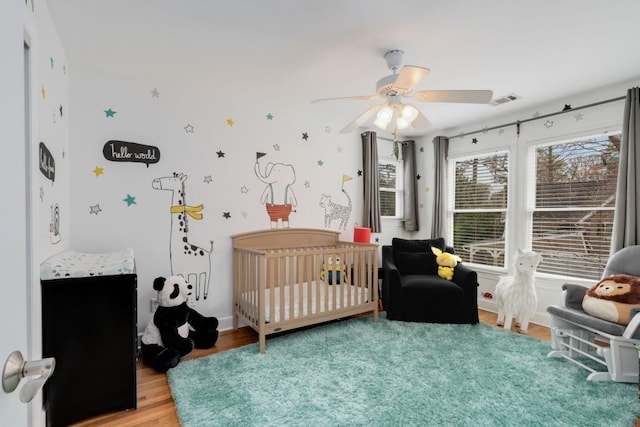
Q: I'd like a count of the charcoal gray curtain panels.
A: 4